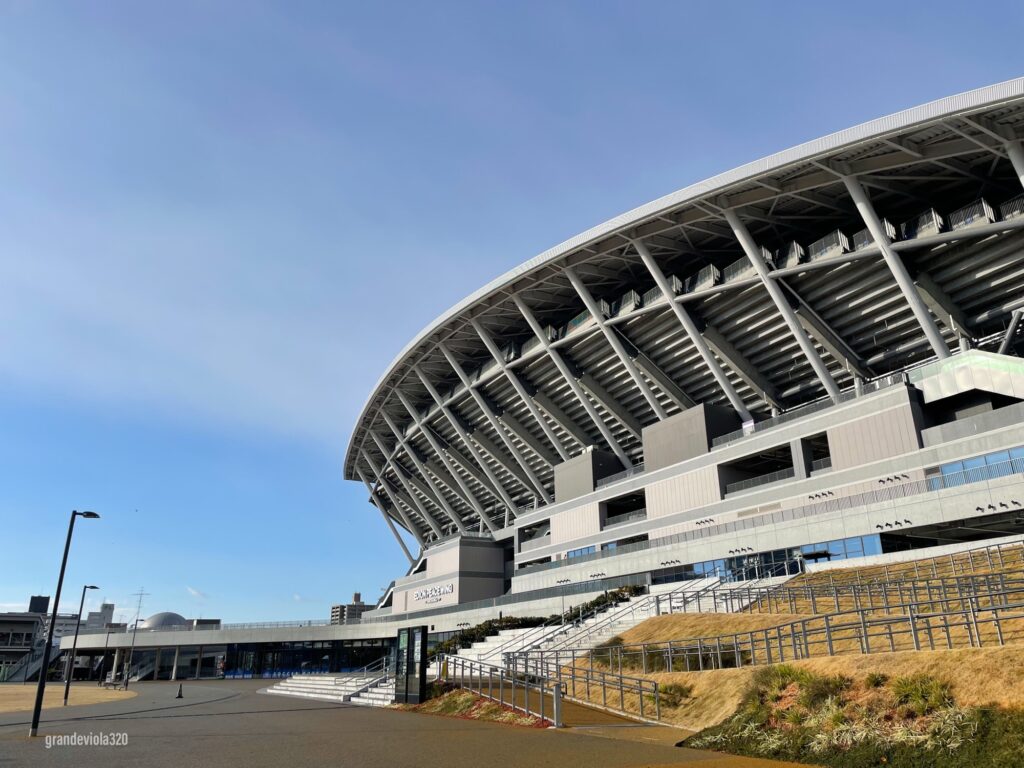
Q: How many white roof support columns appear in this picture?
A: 14